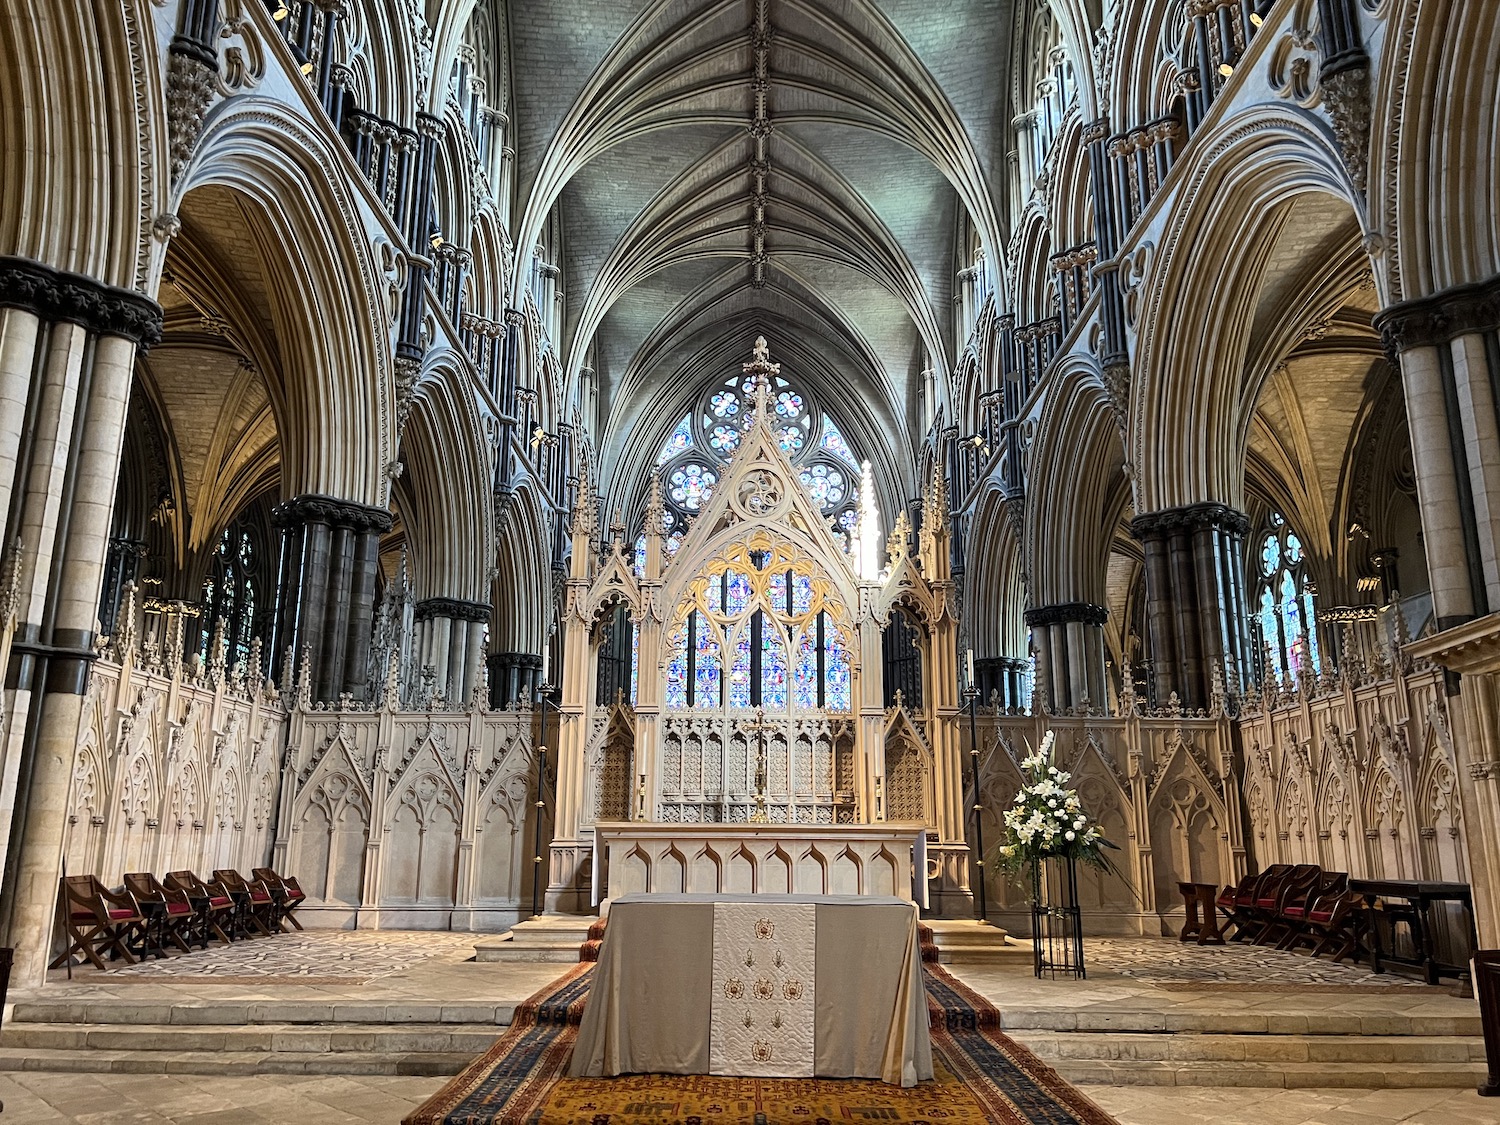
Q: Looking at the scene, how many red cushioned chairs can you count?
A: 10